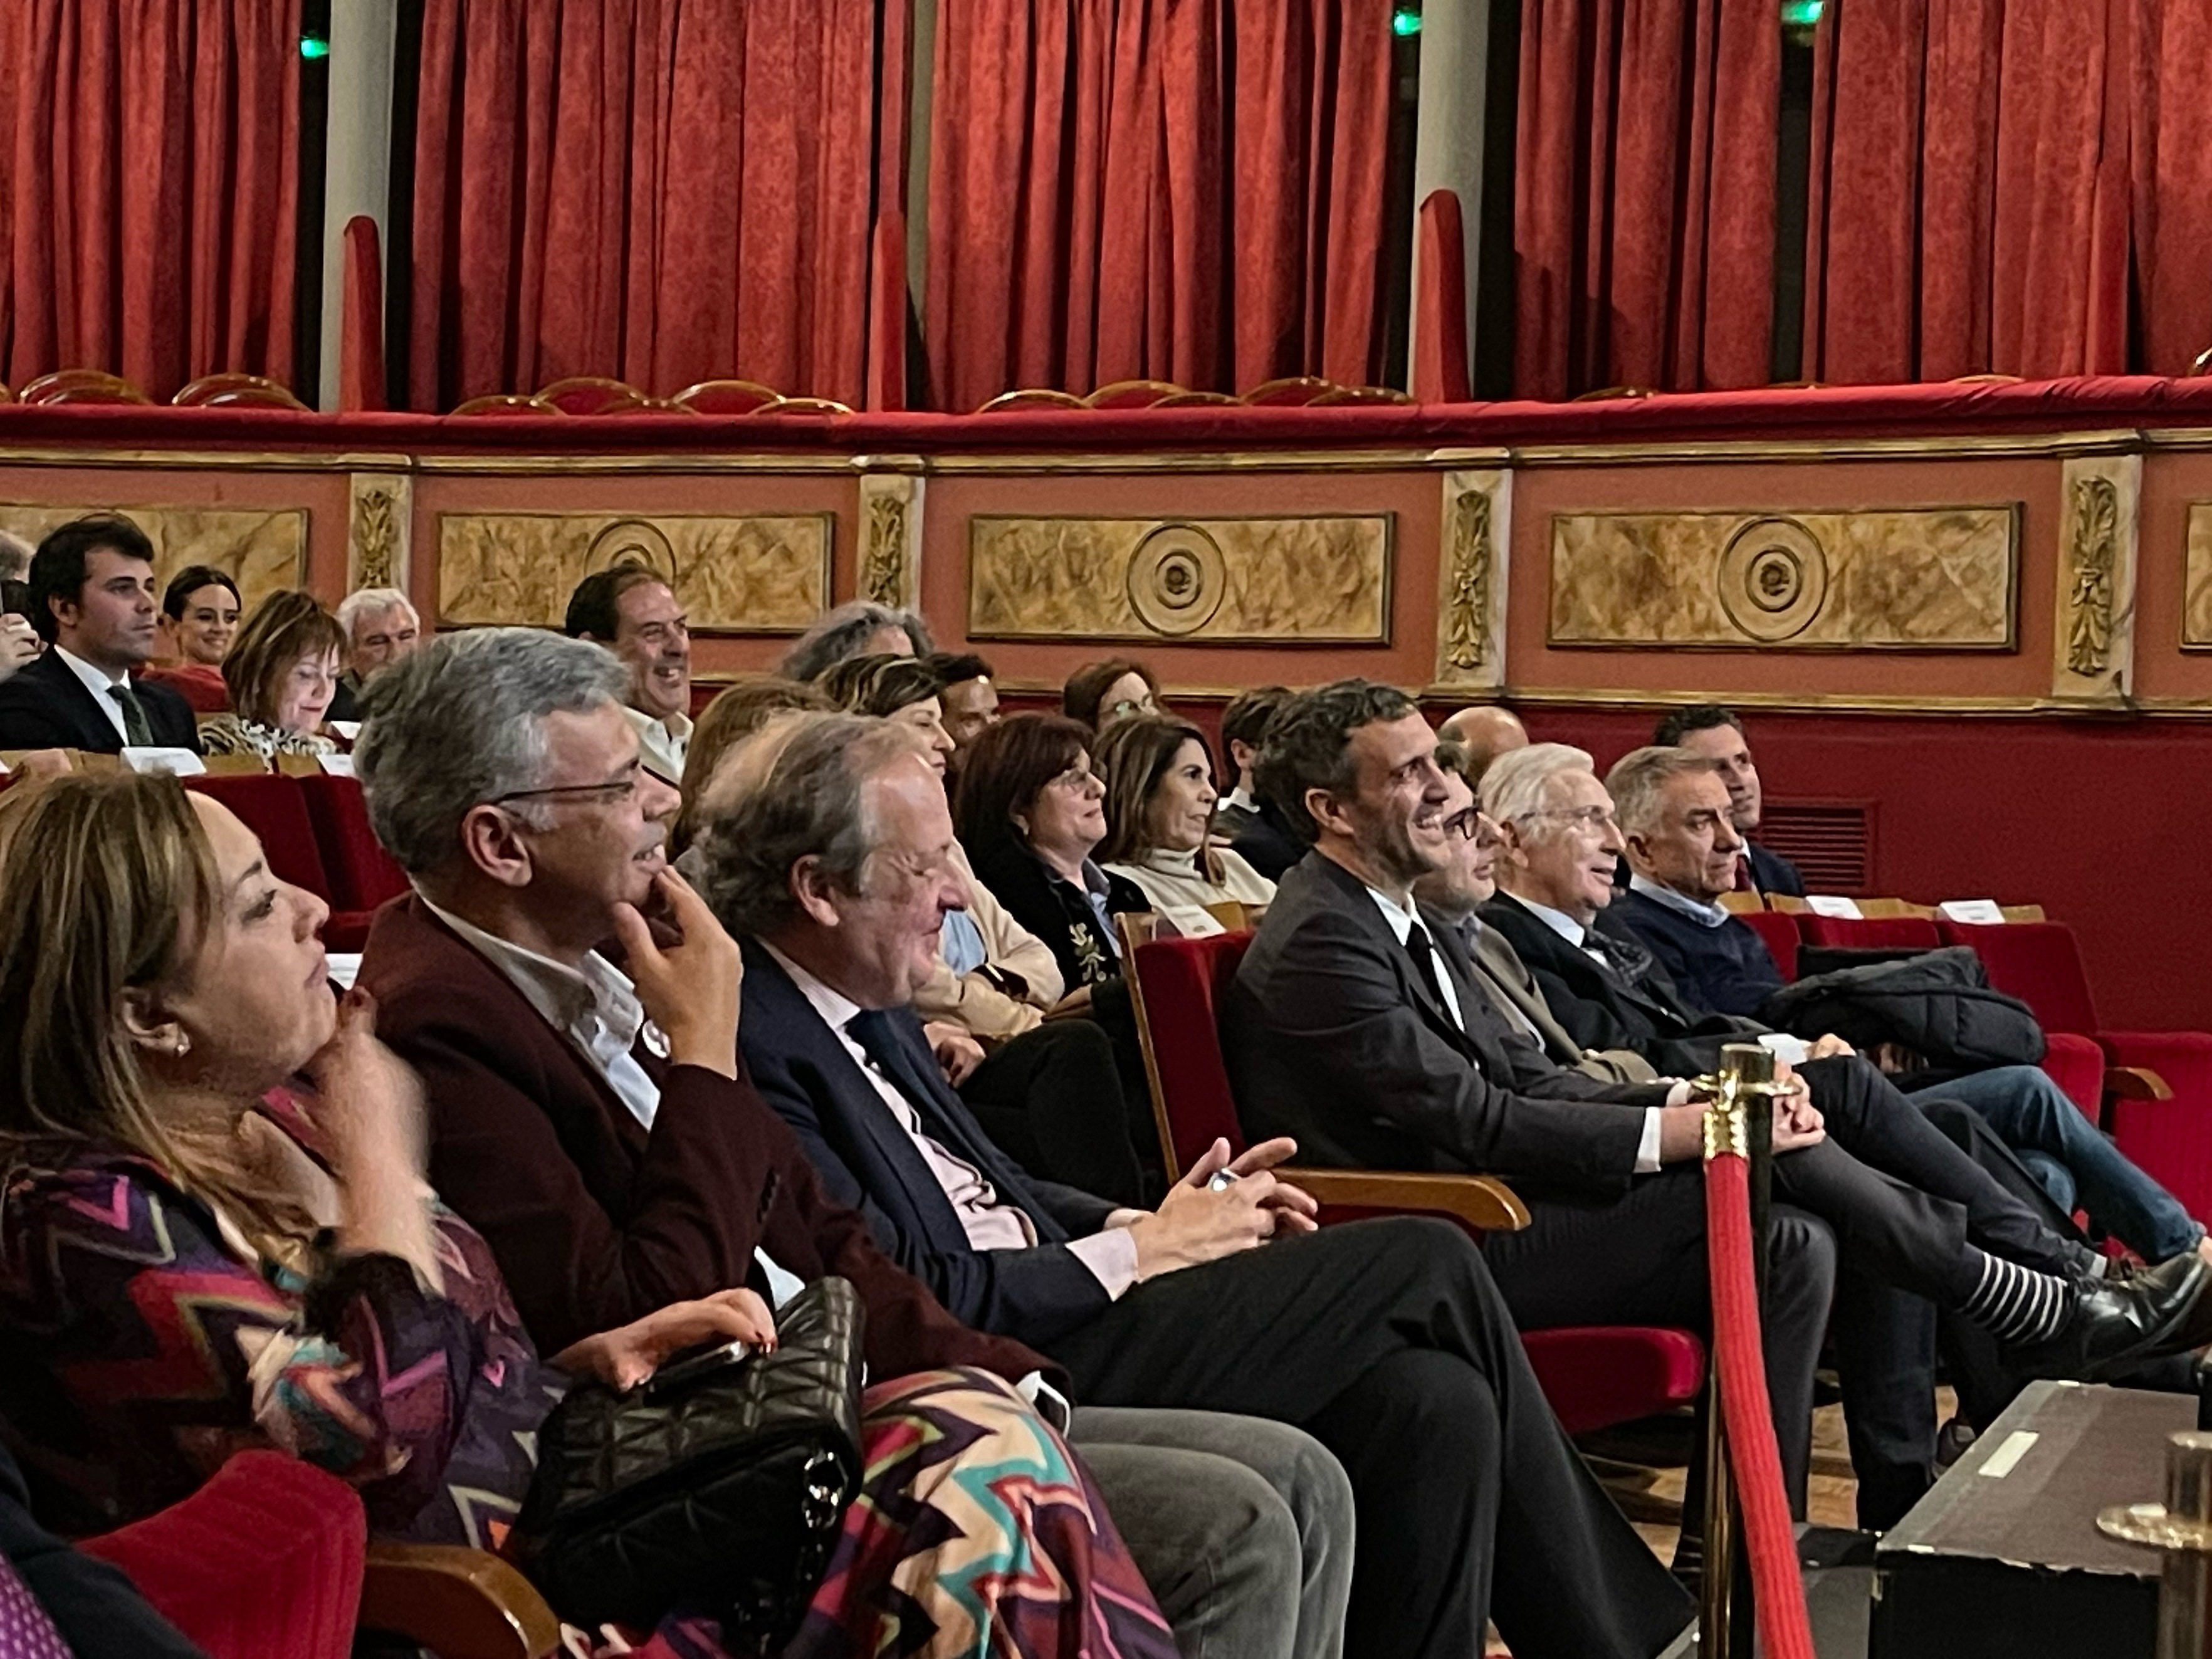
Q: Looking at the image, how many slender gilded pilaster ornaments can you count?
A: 4